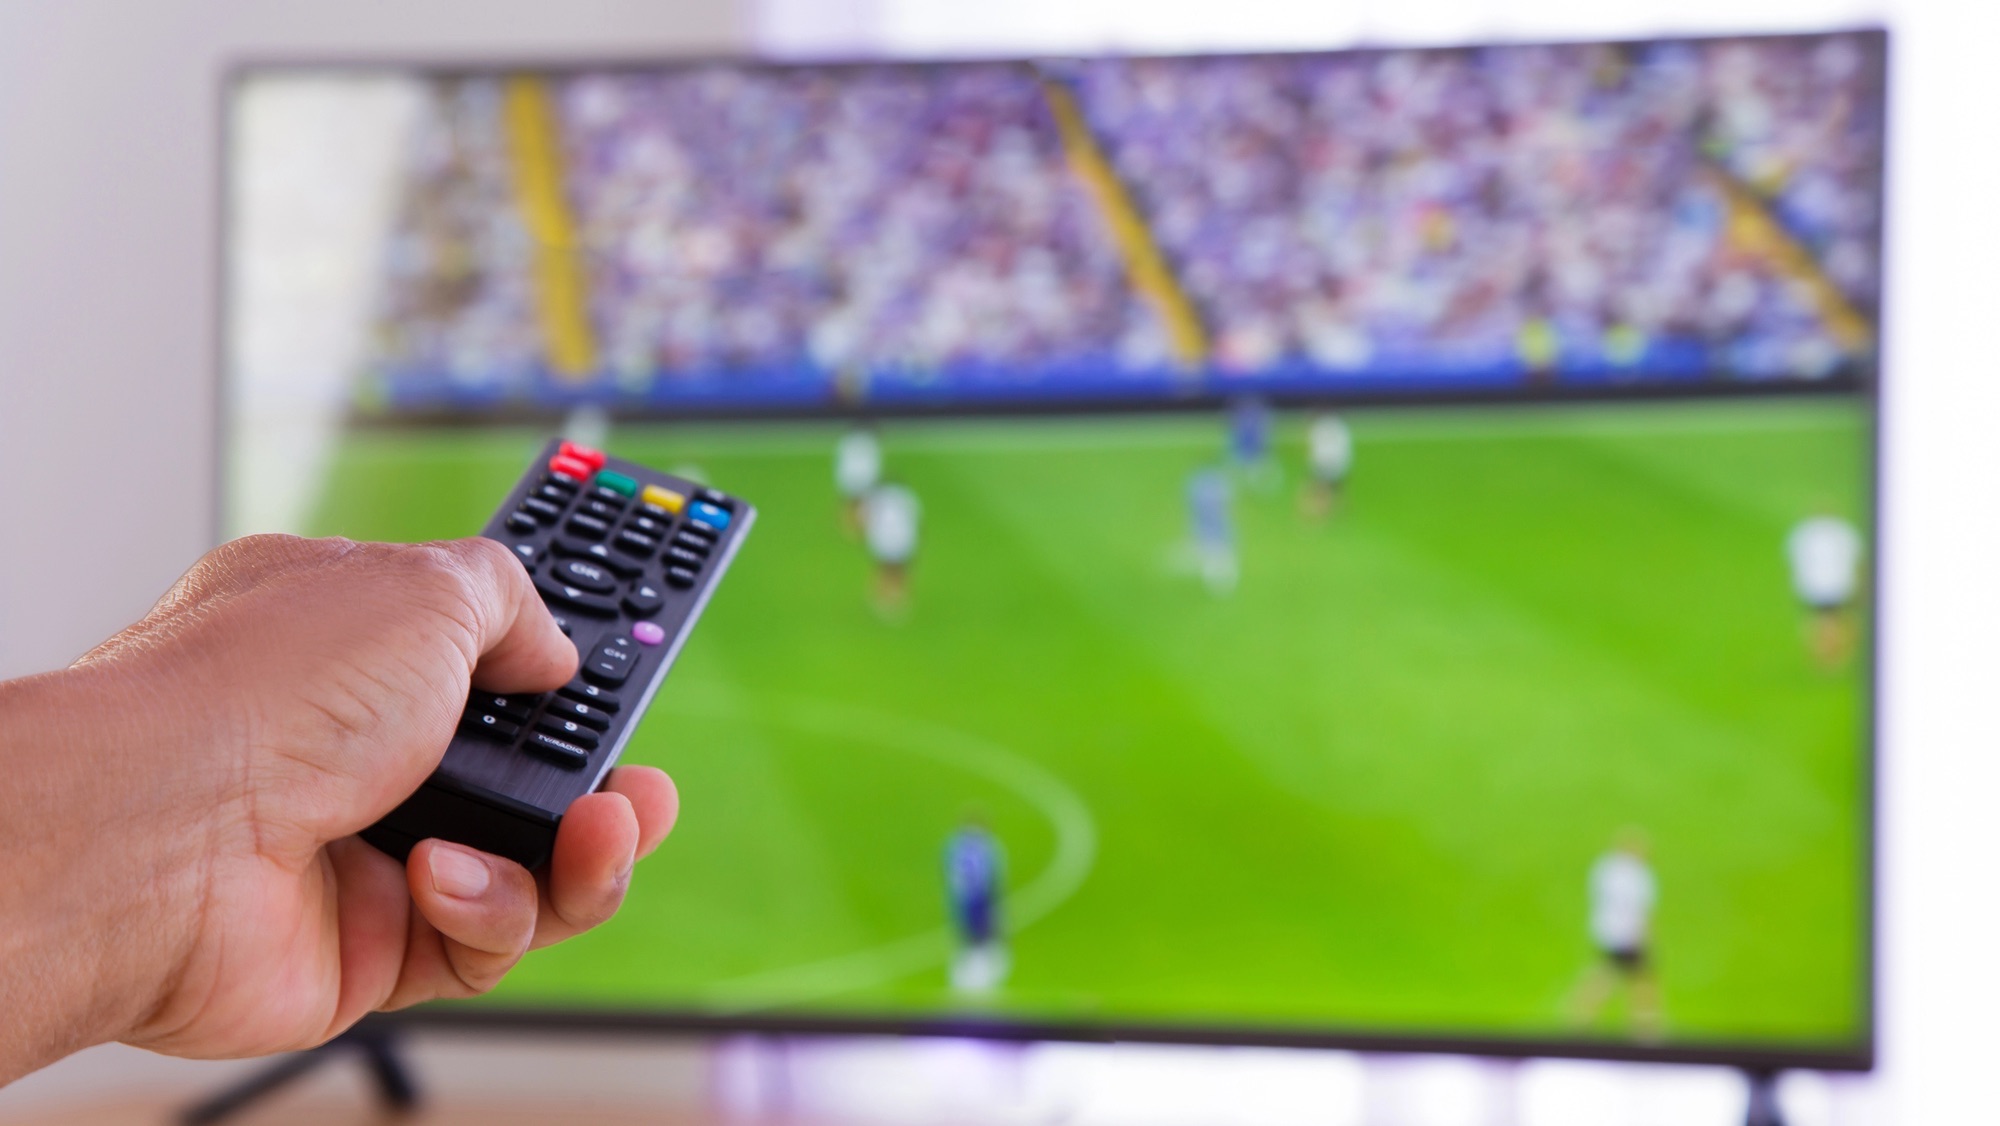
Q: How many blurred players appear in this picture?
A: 8